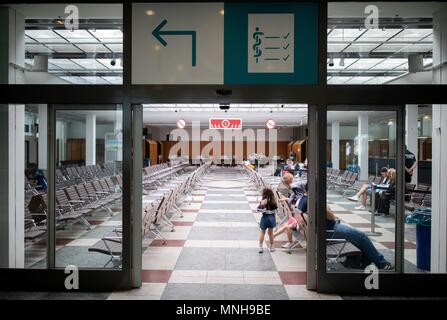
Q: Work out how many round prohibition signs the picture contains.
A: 2